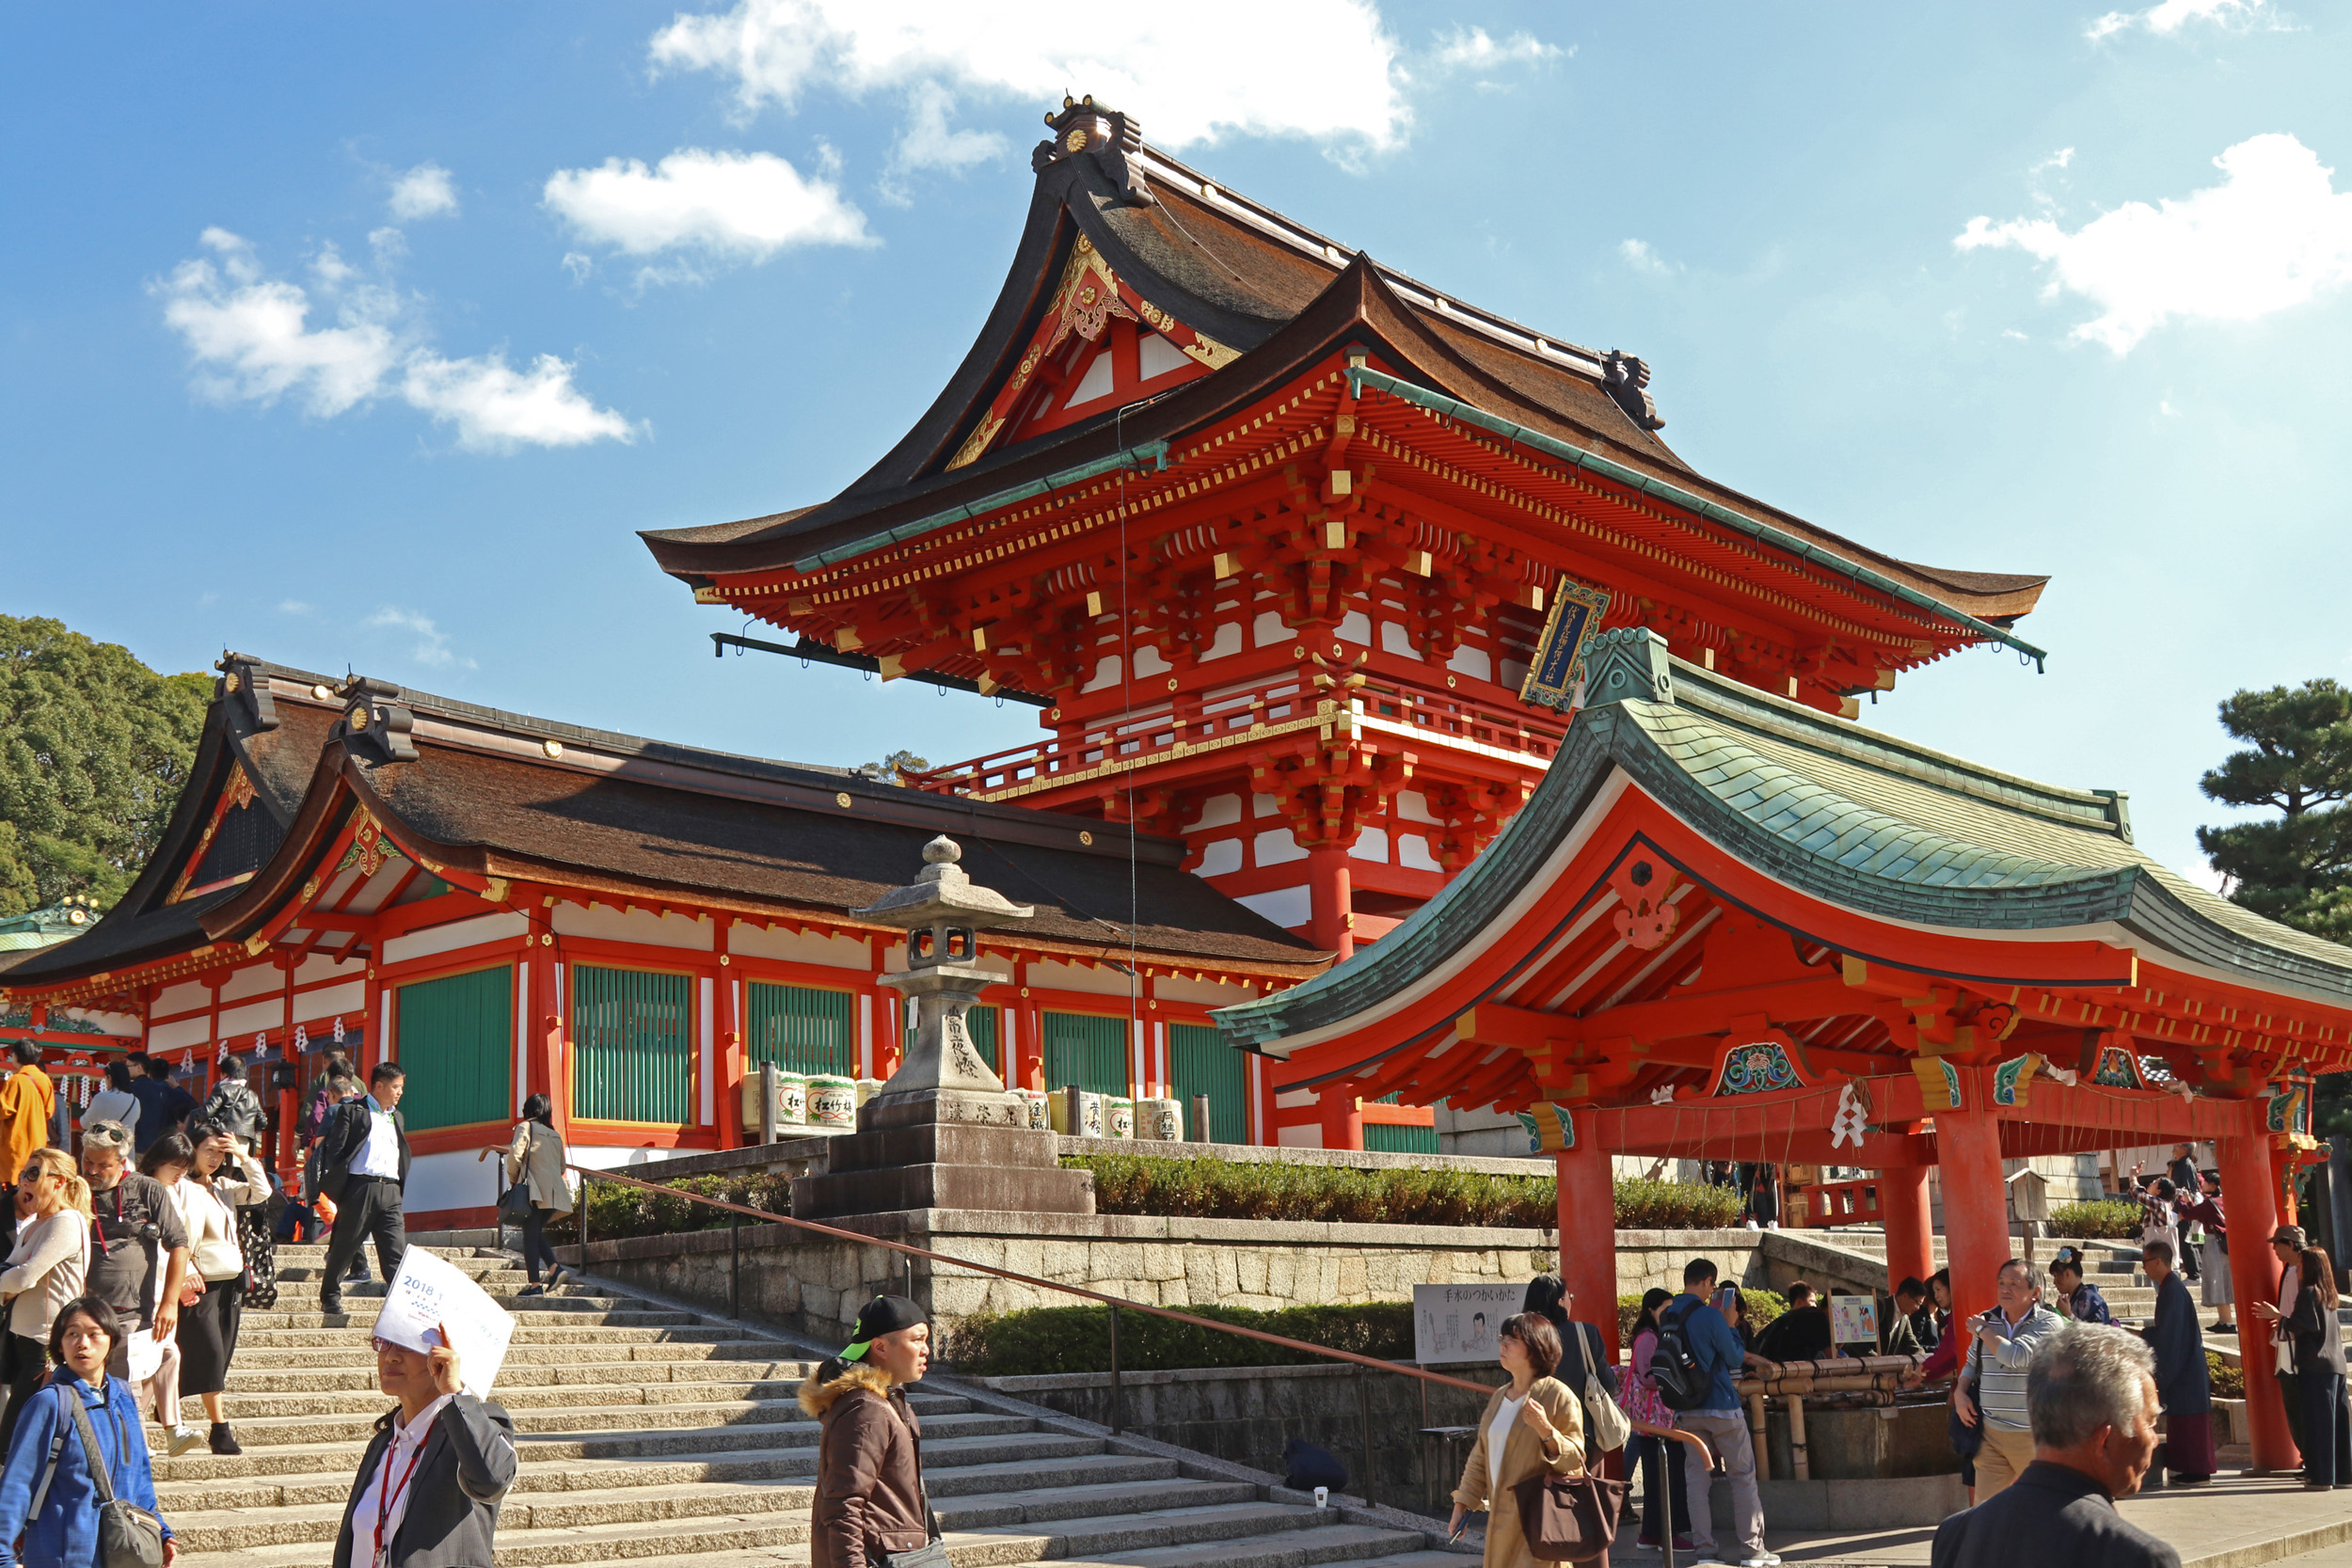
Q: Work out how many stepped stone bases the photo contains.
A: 1